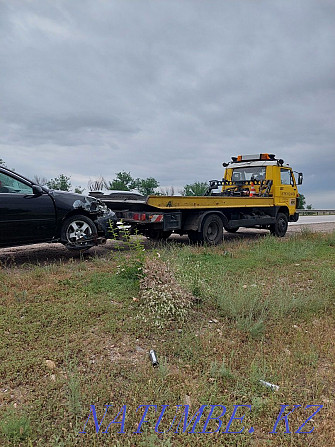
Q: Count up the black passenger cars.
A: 1